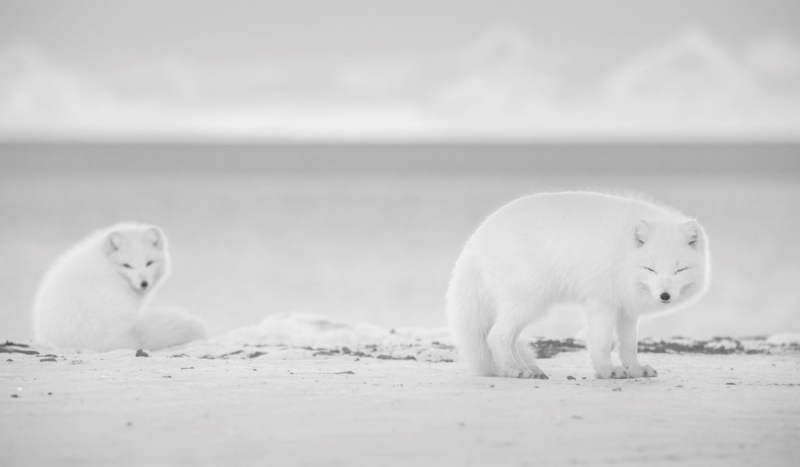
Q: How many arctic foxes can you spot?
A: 2